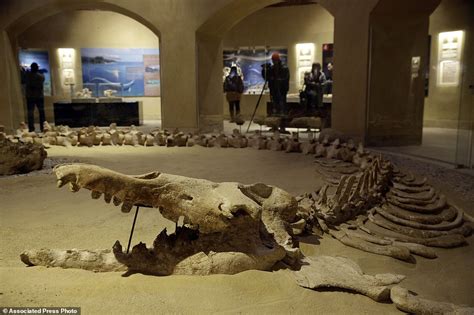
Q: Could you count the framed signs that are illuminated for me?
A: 3